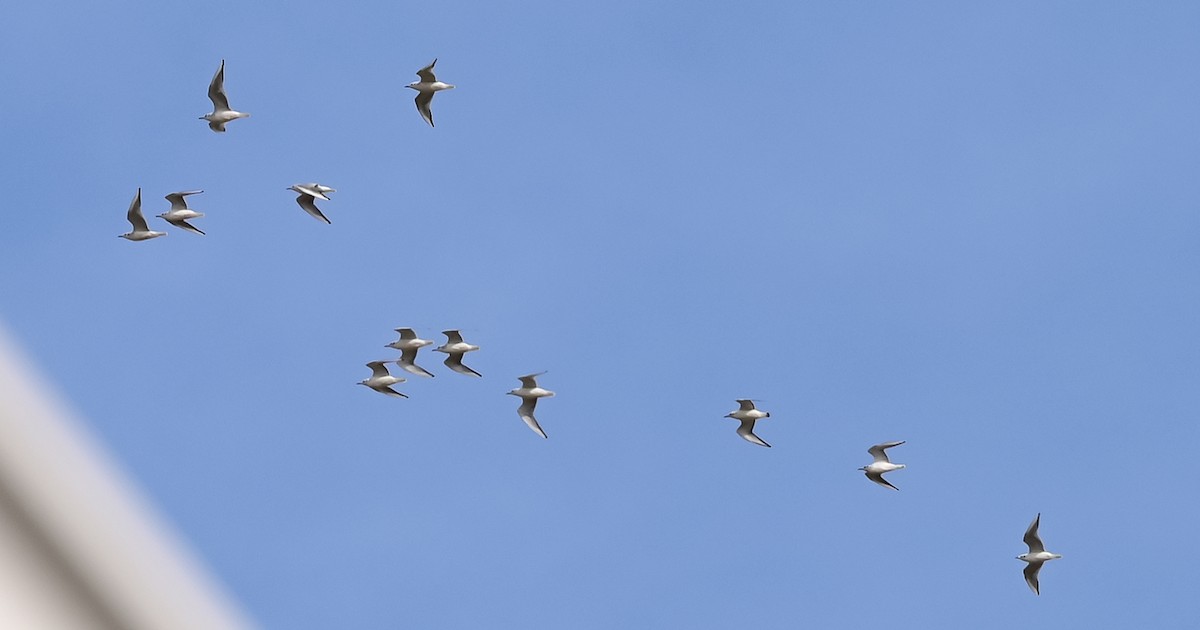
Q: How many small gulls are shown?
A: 12